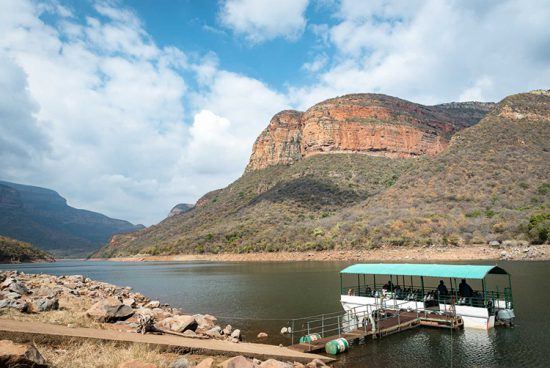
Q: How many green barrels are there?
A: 2